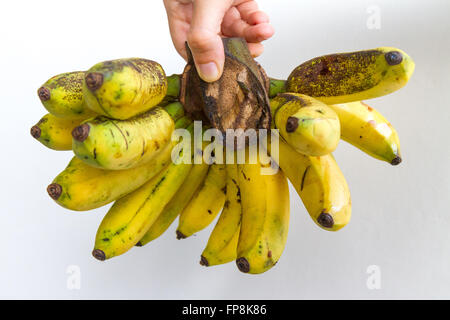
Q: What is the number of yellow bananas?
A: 14